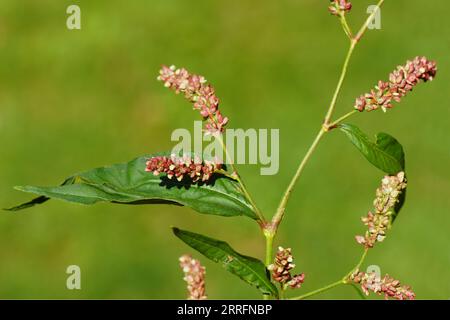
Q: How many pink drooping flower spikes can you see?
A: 8